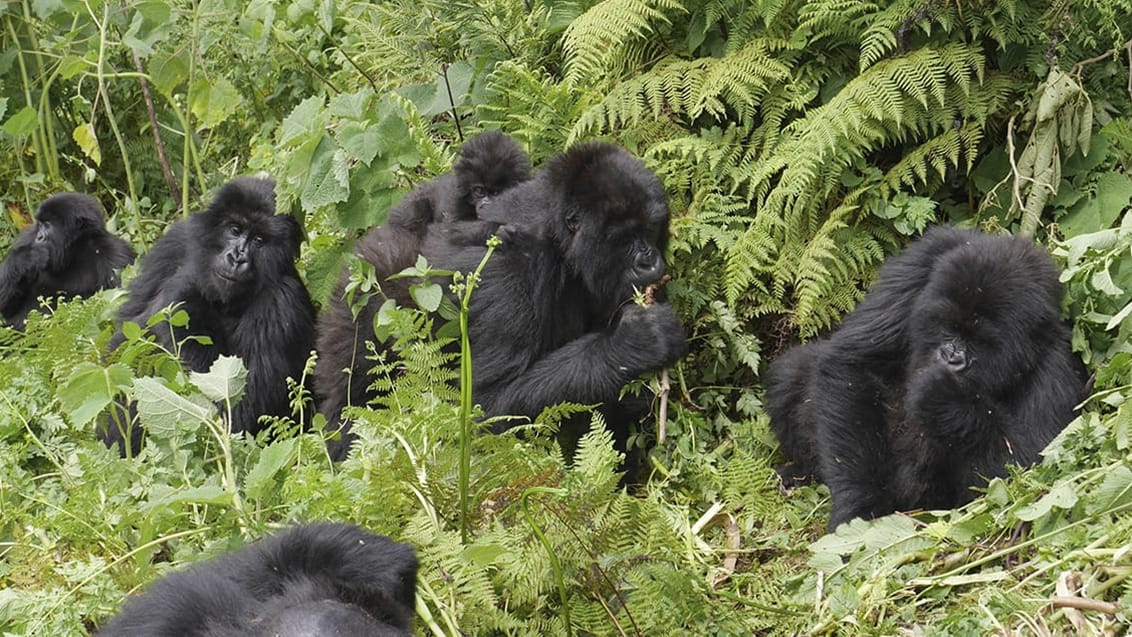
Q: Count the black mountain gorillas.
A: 6